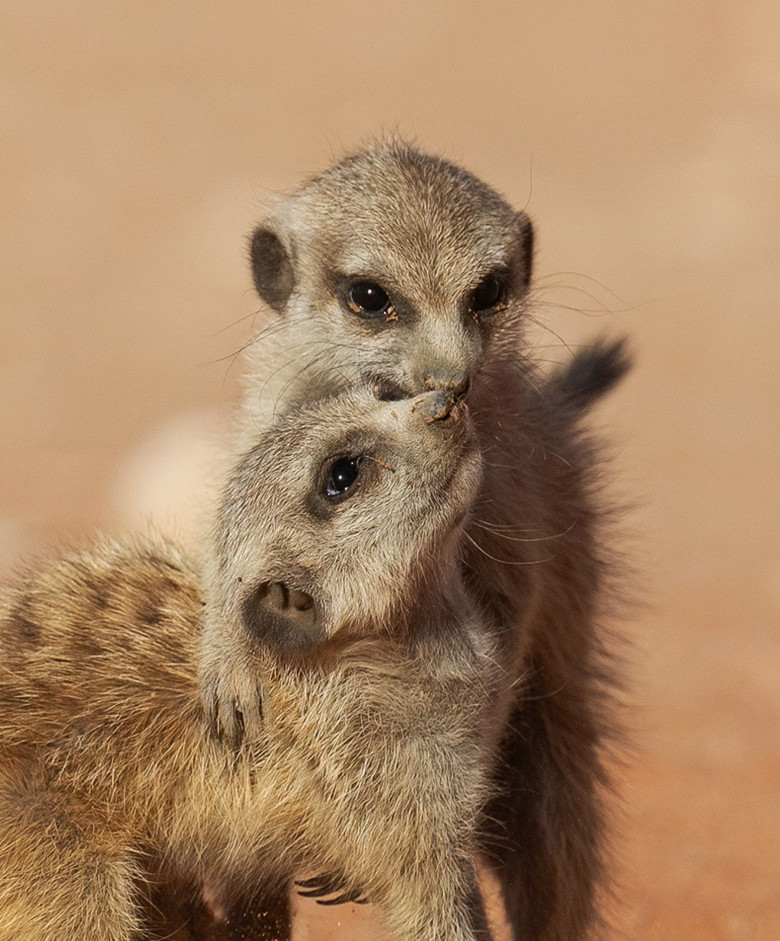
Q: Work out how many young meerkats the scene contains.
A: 2